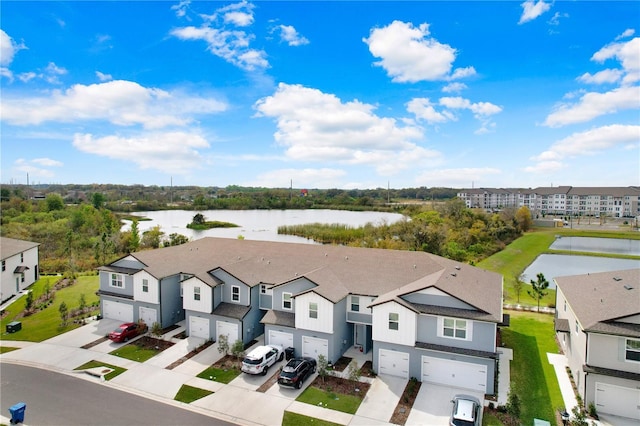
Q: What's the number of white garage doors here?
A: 9